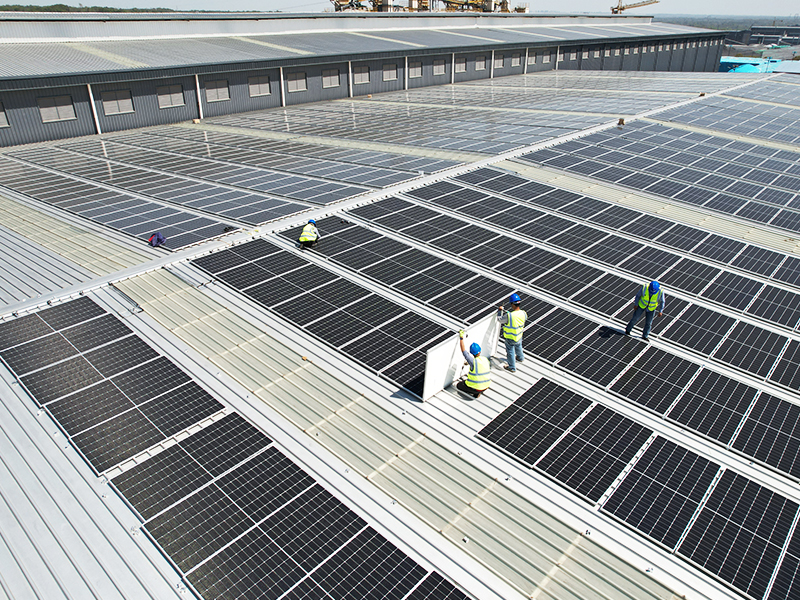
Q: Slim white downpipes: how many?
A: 9